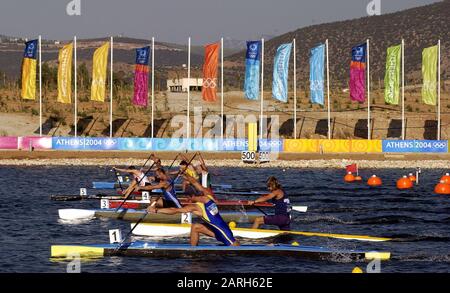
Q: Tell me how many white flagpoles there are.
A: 12